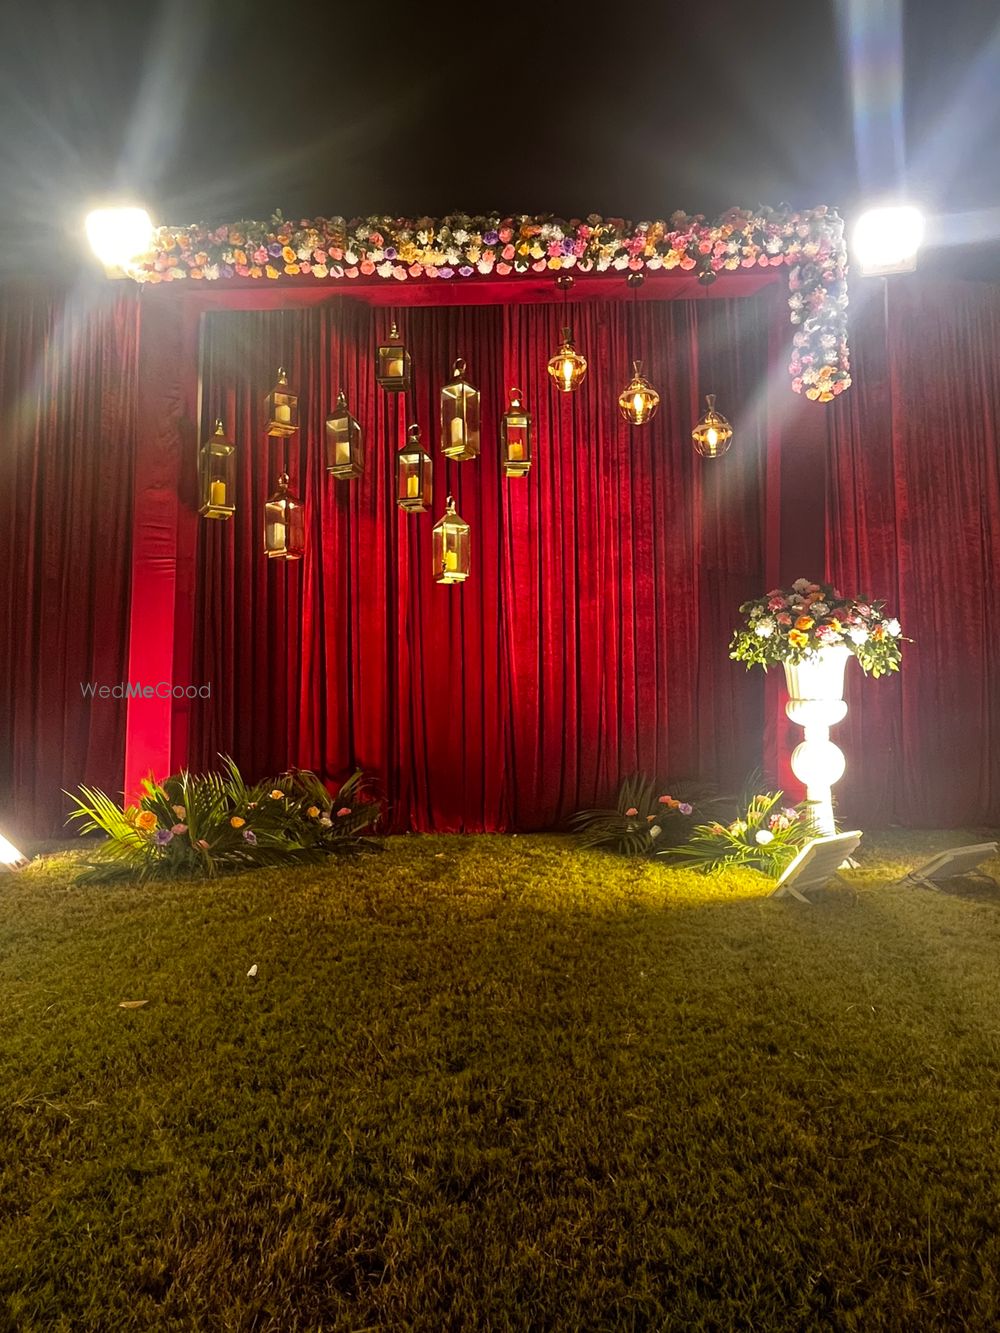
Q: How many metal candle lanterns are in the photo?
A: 9